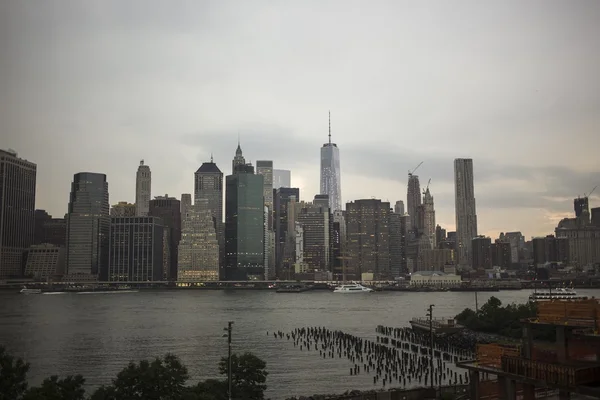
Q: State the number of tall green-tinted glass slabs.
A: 1